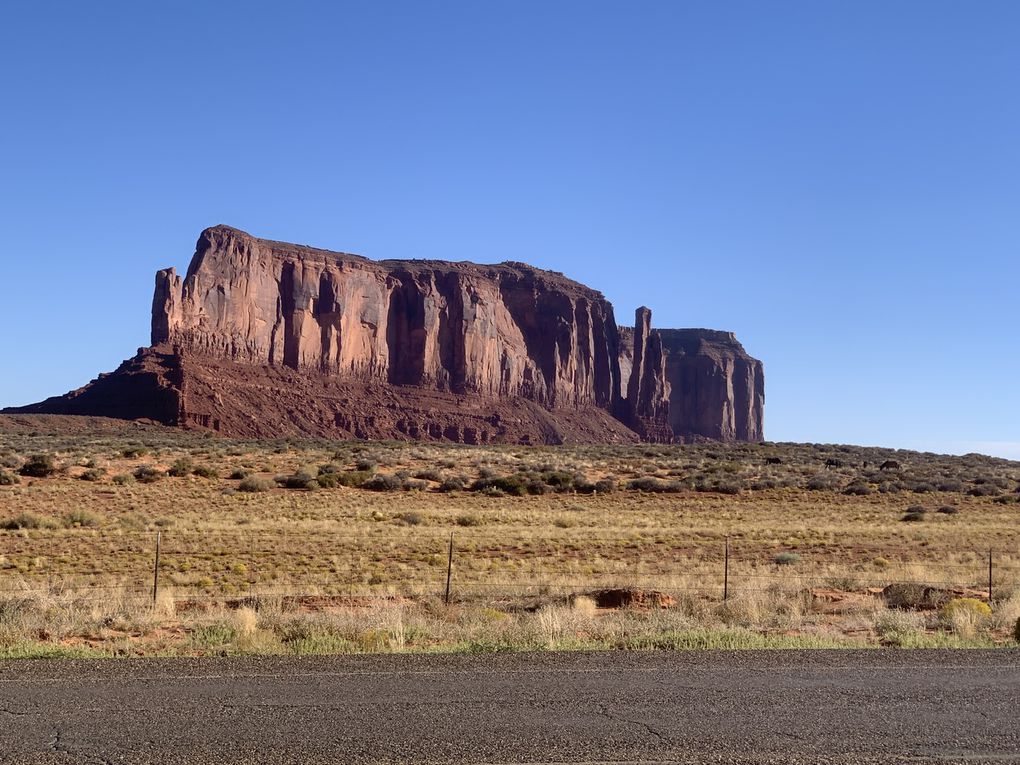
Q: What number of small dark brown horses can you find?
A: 3